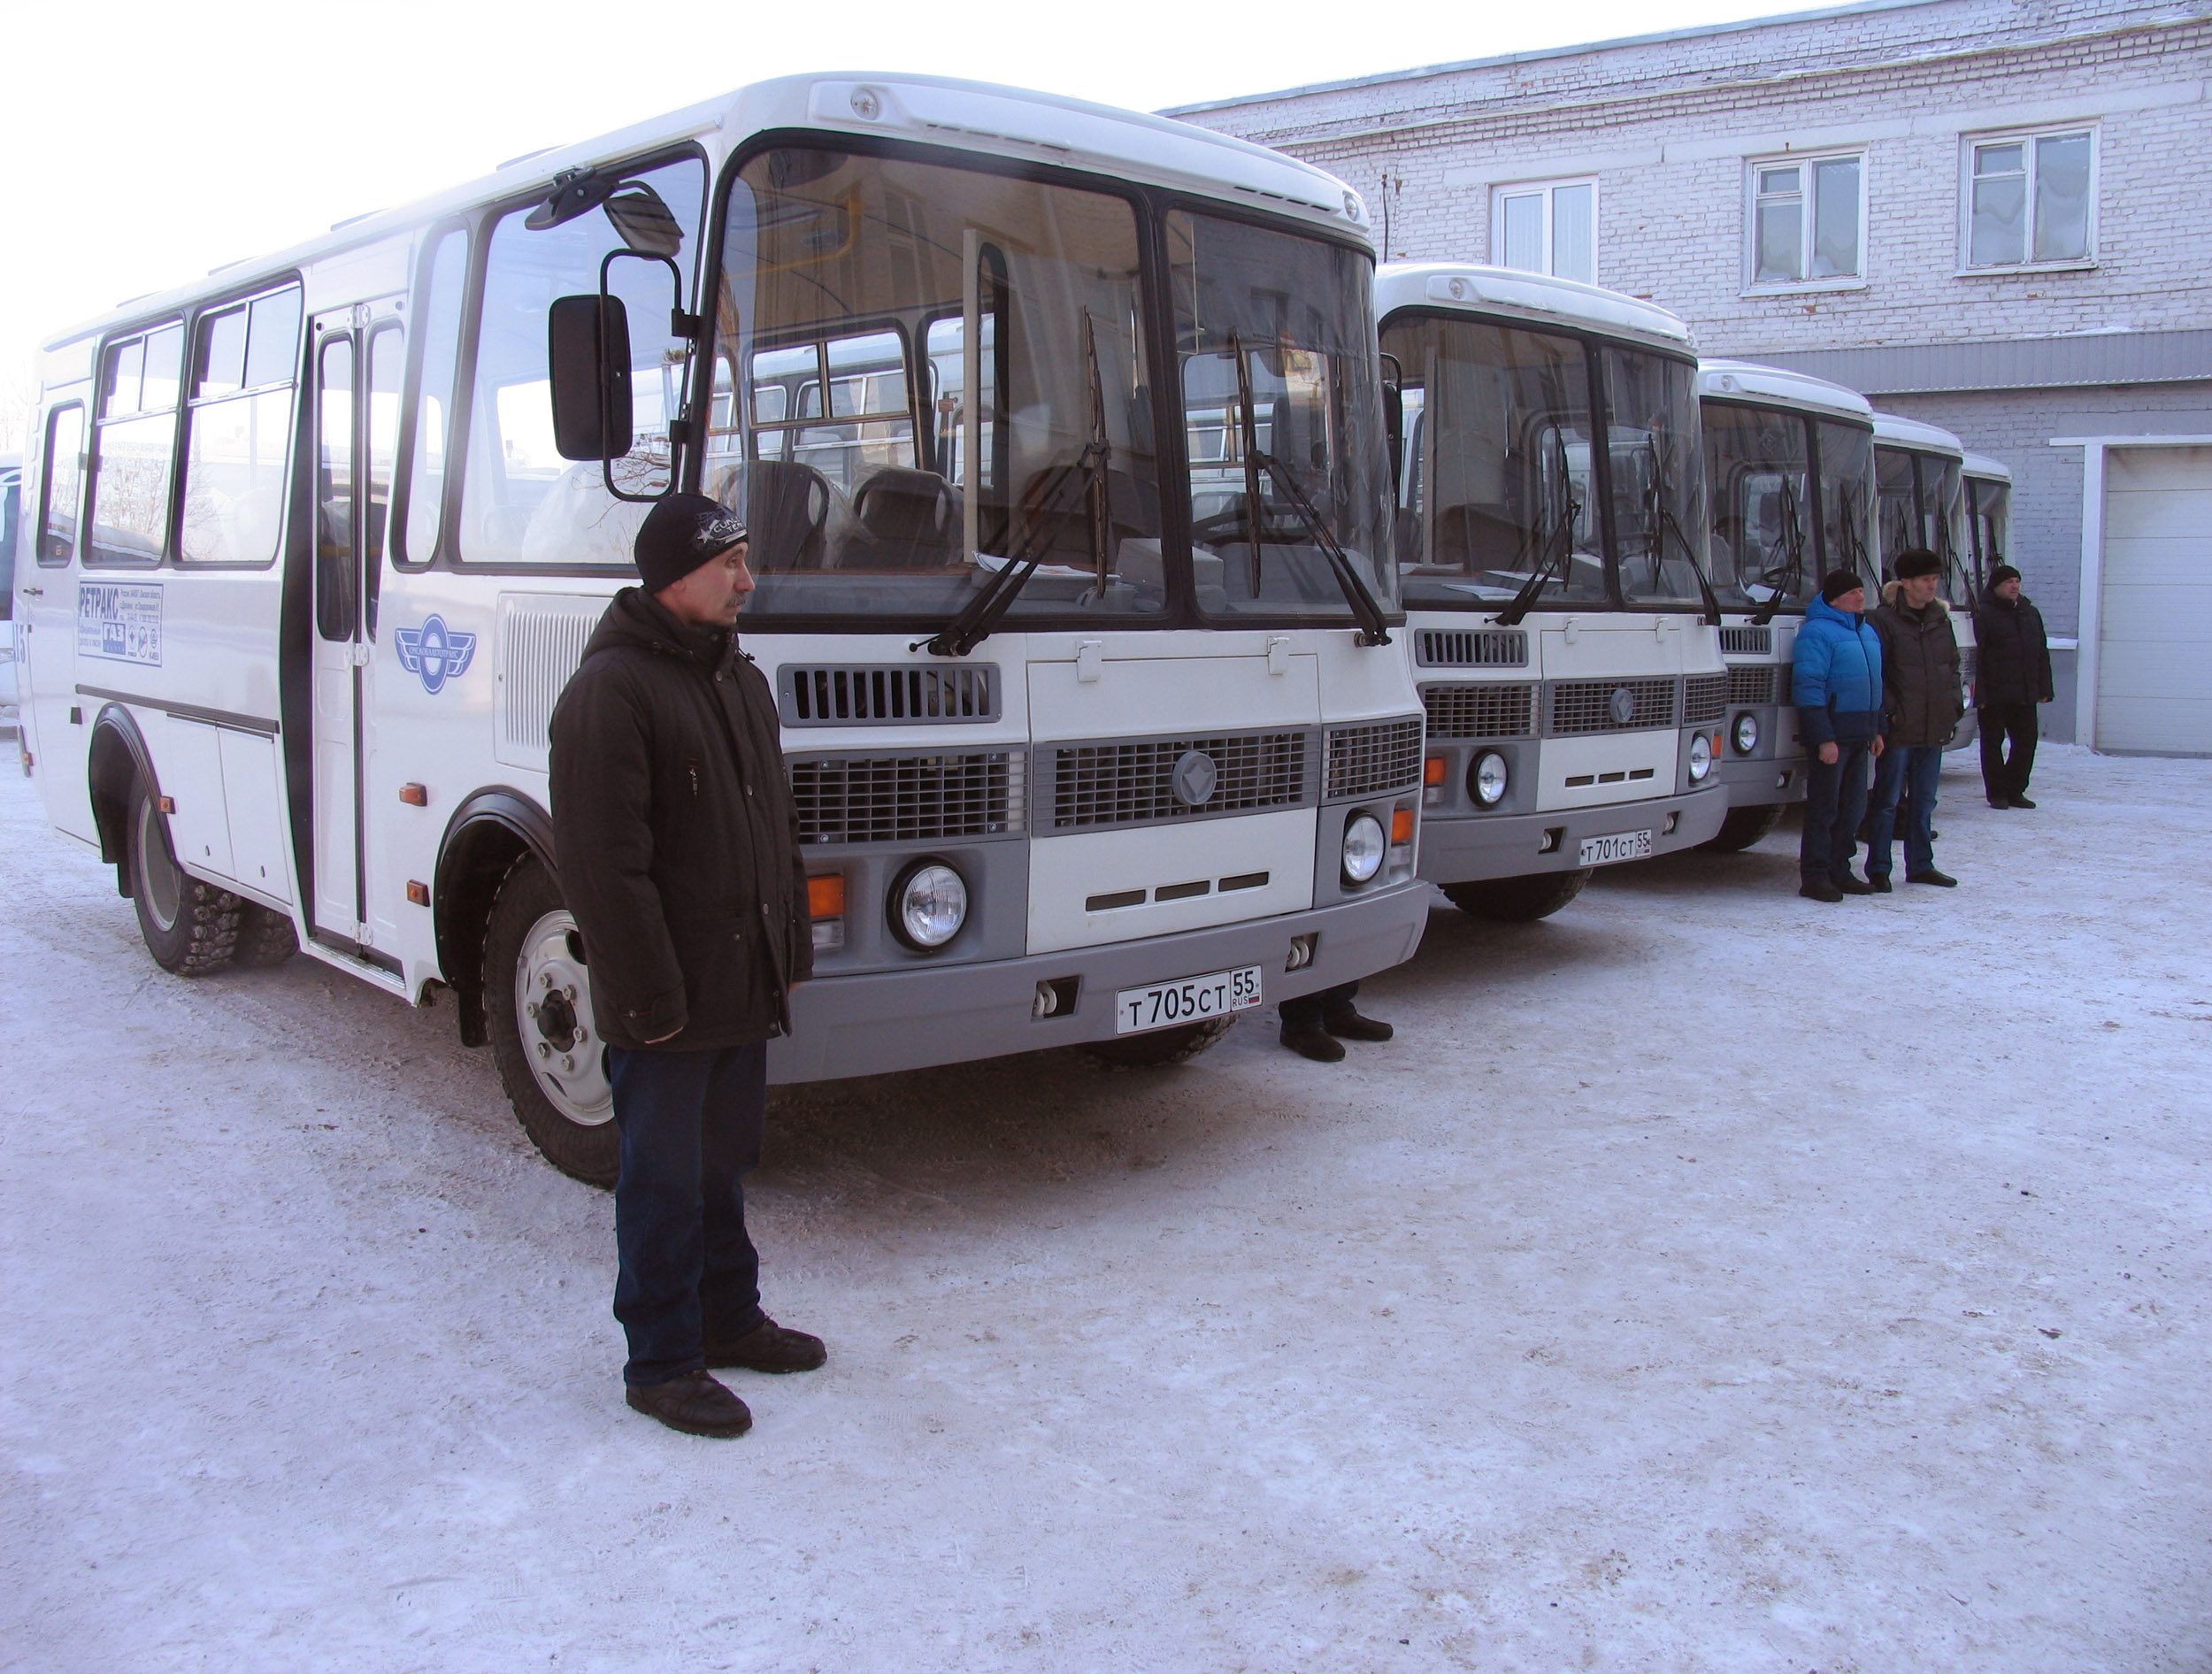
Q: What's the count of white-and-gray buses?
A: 5